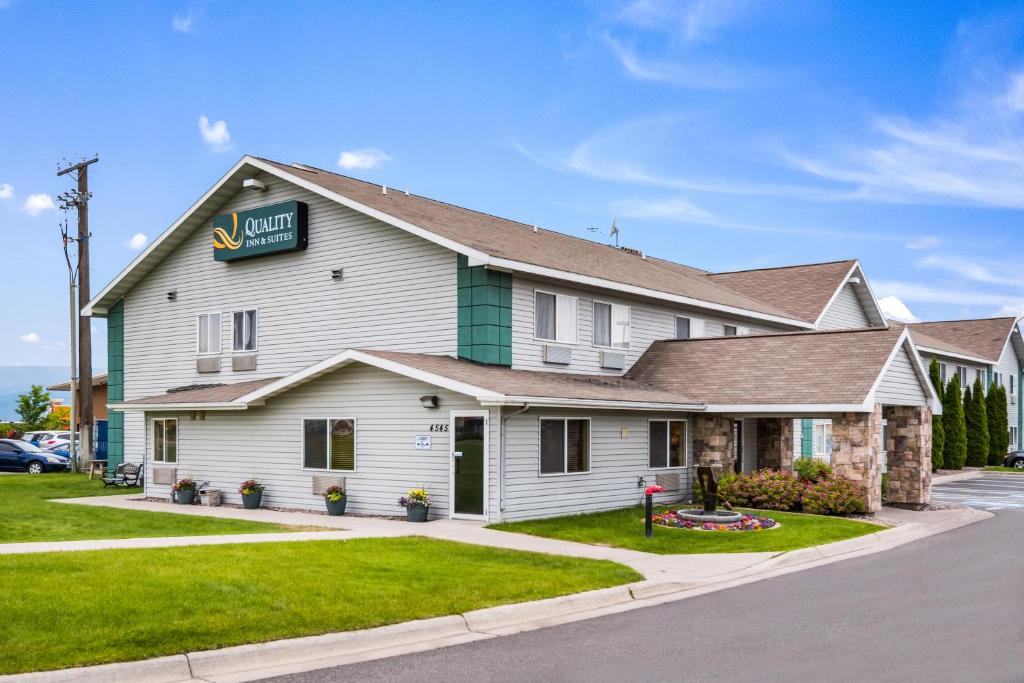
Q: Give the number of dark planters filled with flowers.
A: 4